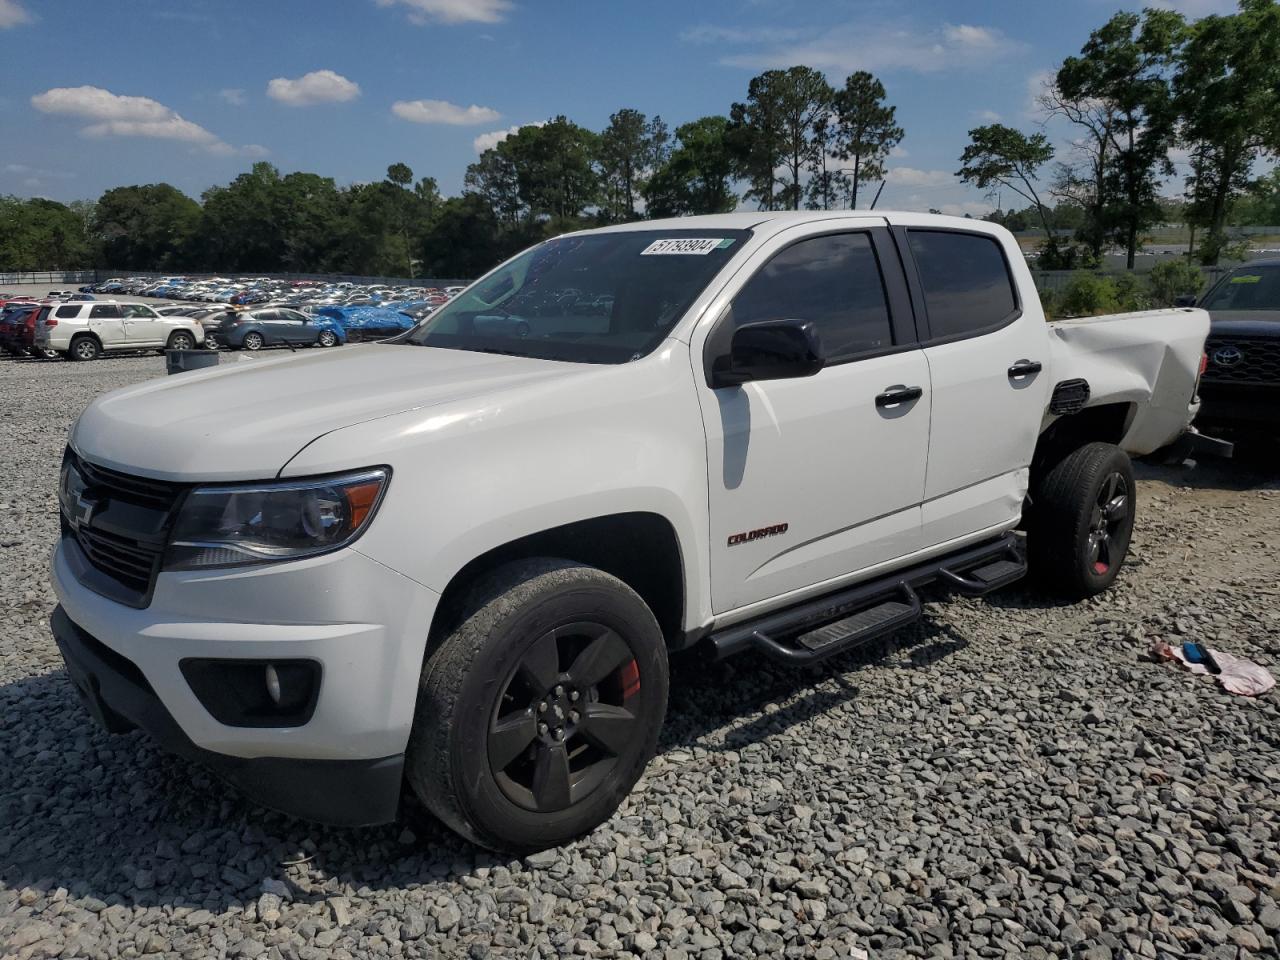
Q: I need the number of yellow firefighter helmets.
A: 0